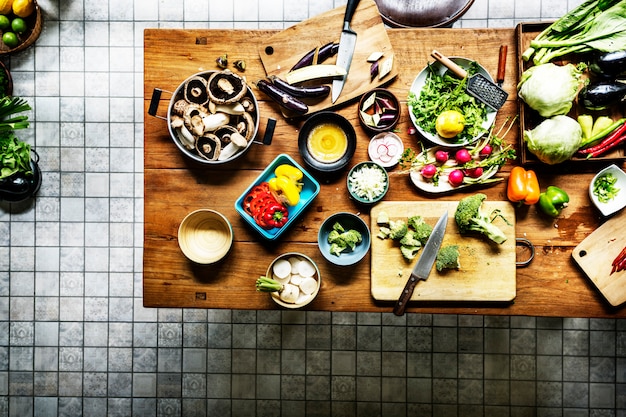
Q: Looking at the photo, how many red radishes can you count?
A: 6